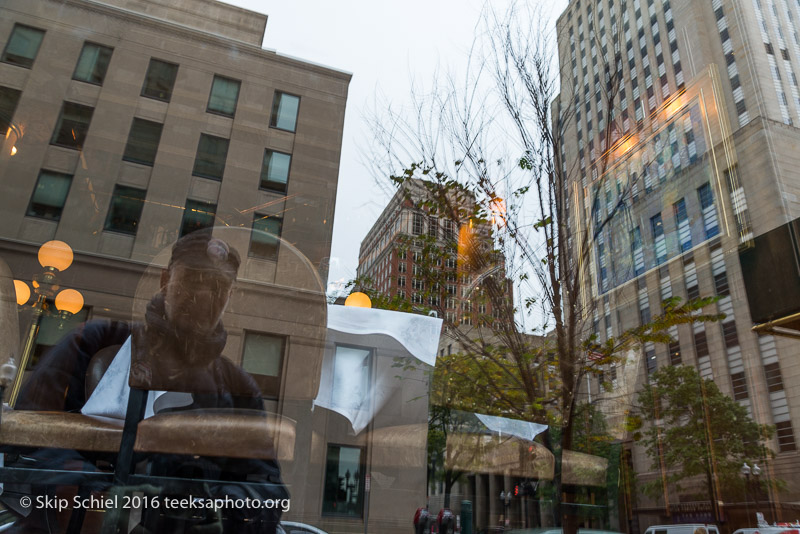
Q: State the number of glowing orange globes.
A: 4